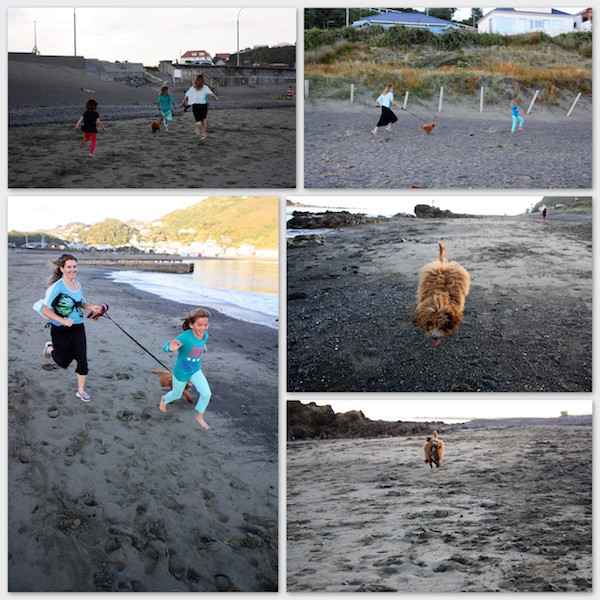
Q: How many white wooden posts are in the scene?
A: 7